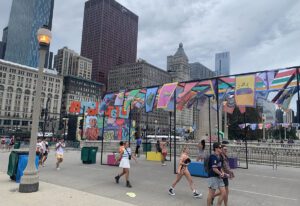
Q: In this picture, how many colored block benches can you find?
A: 4